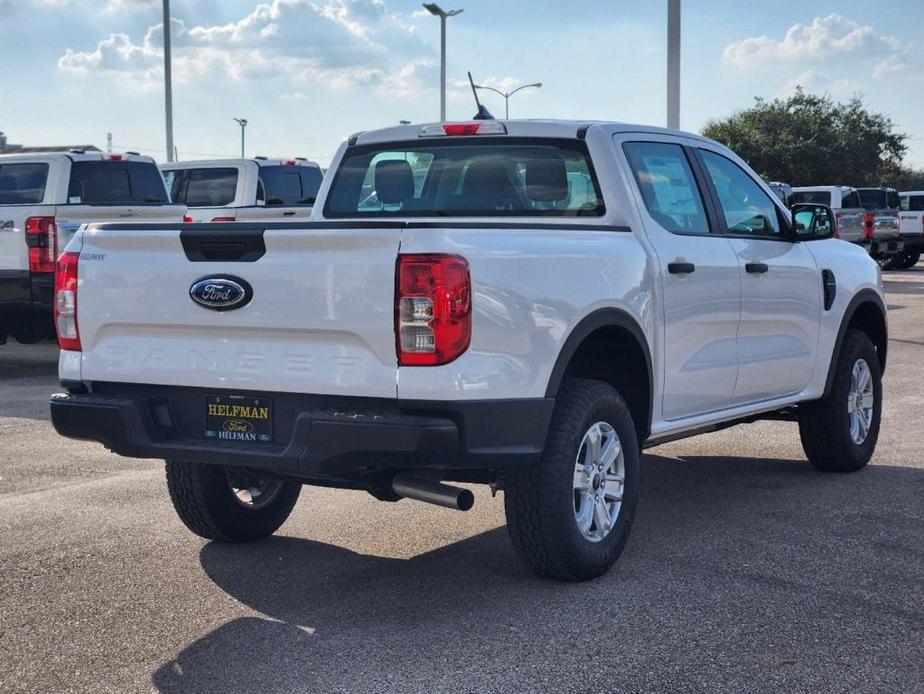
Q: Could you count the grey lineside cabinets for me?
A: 0